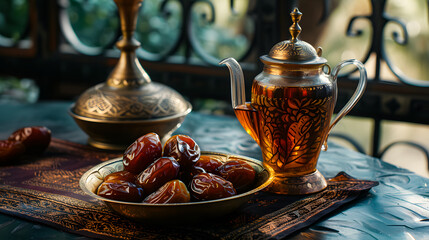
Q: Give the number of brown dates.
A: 11